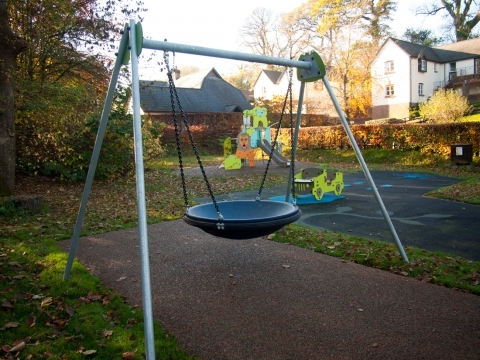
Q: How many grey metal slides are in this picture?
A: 1